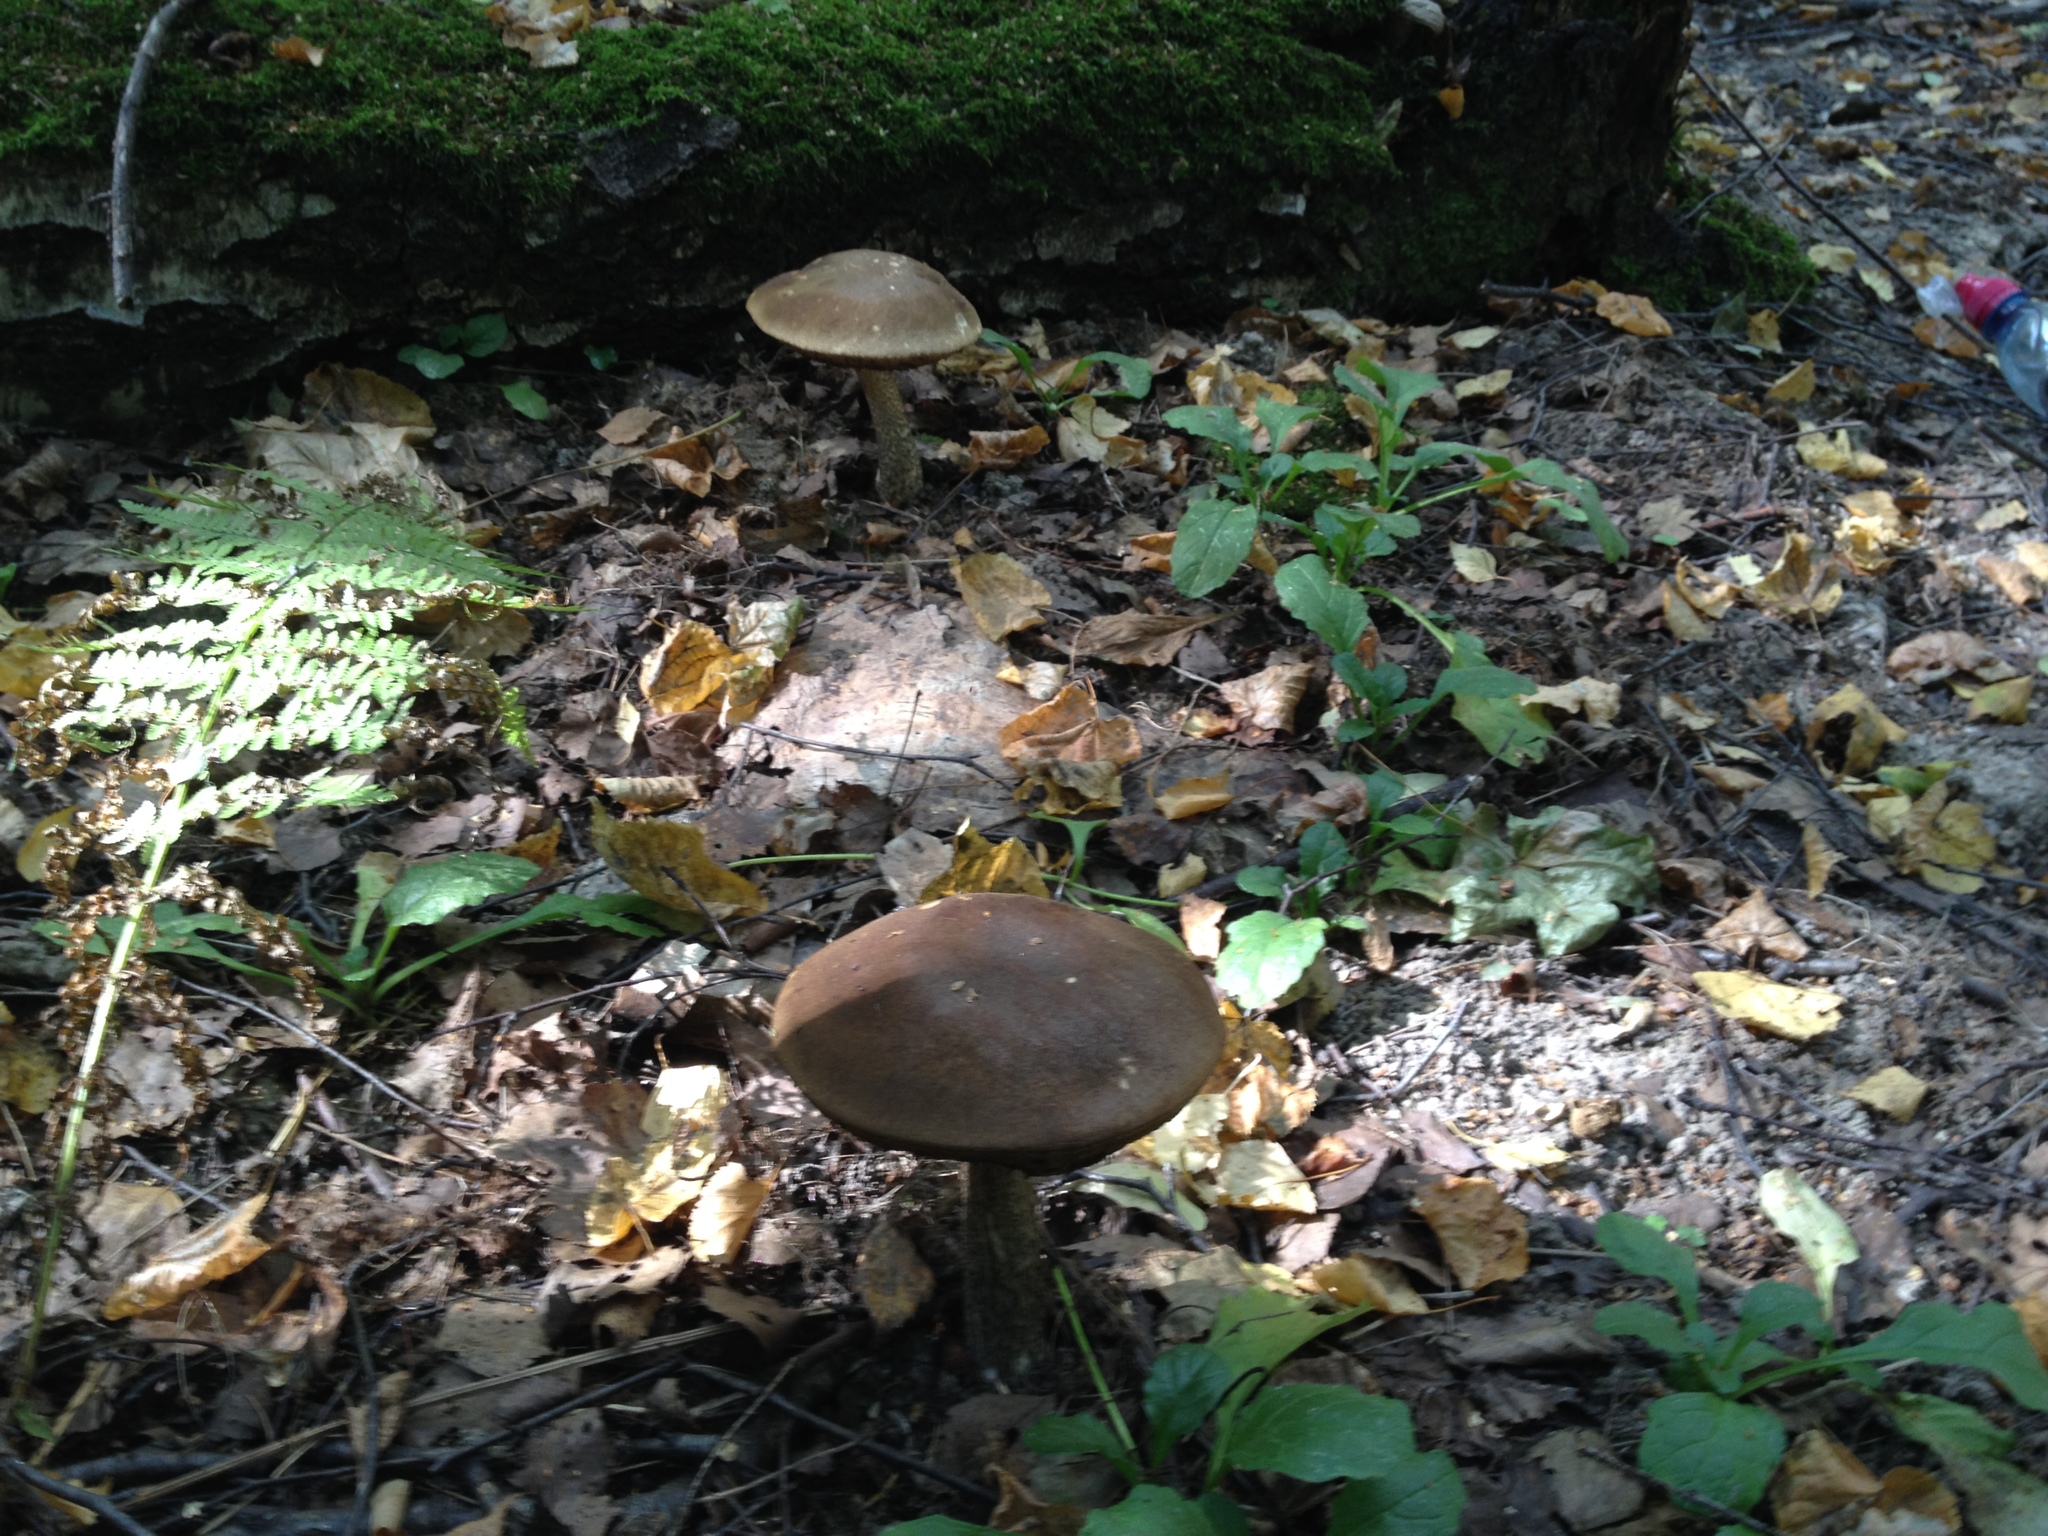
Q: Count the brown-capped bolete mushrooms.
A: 2